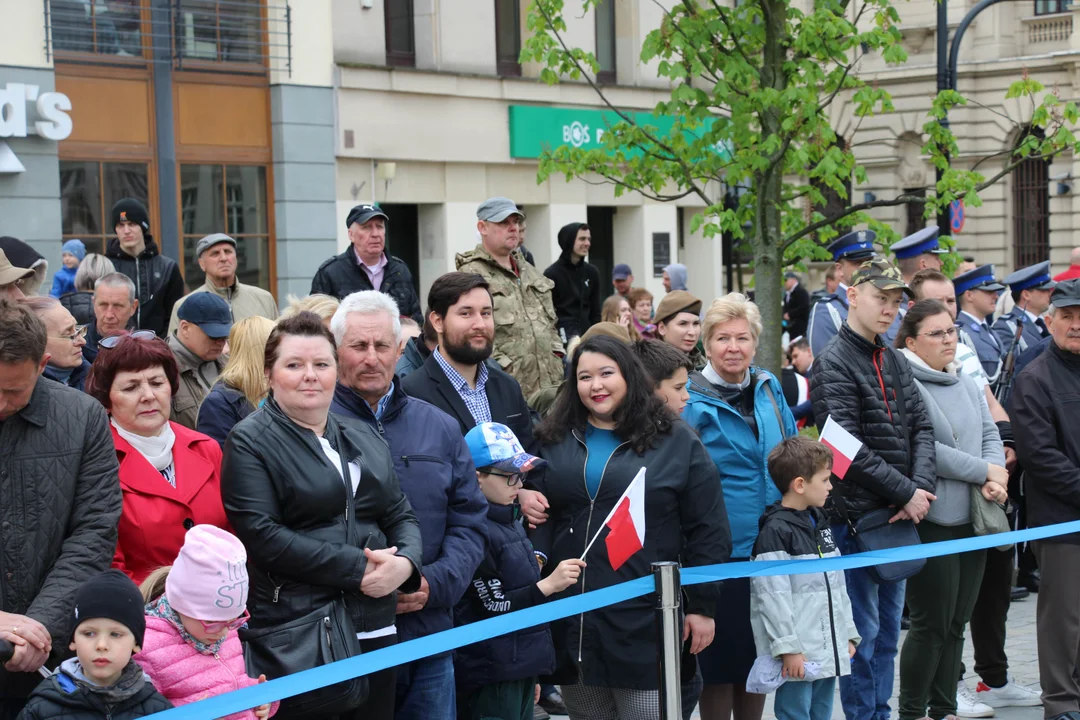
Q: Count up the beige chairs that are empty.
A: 0